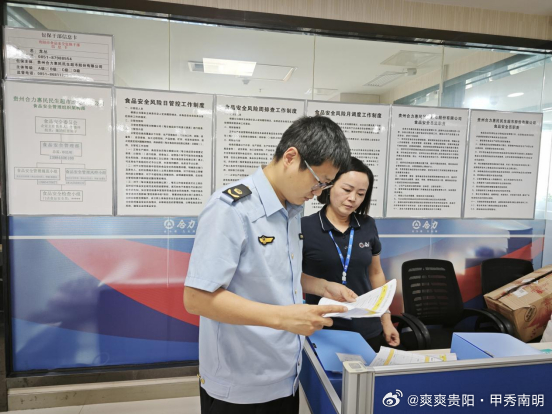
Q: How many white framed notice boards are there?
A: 7